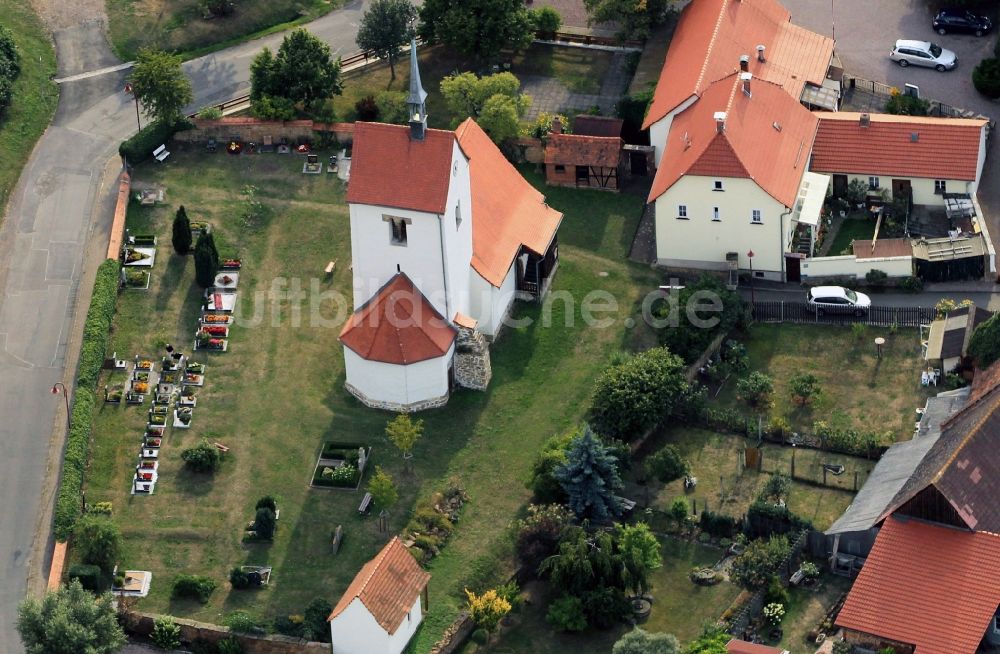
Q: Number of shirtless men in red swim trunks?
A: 0